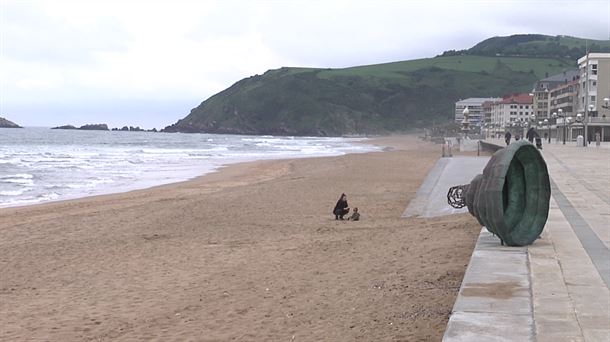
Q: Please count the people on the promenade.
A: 2